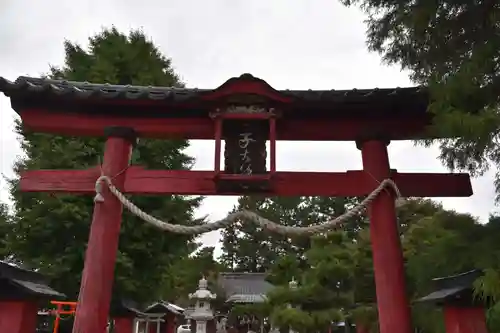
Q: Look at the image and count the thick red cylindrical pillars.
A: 2